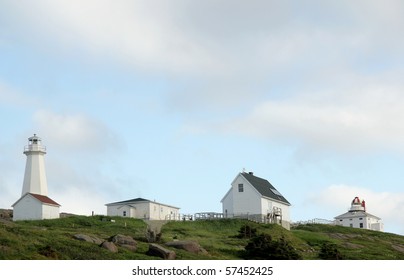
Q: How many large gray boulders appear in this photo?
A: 5